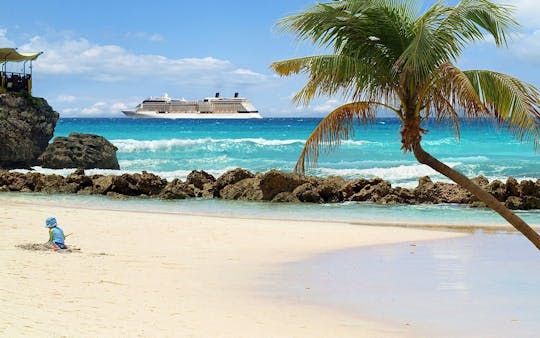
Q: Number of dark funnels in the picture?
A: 2